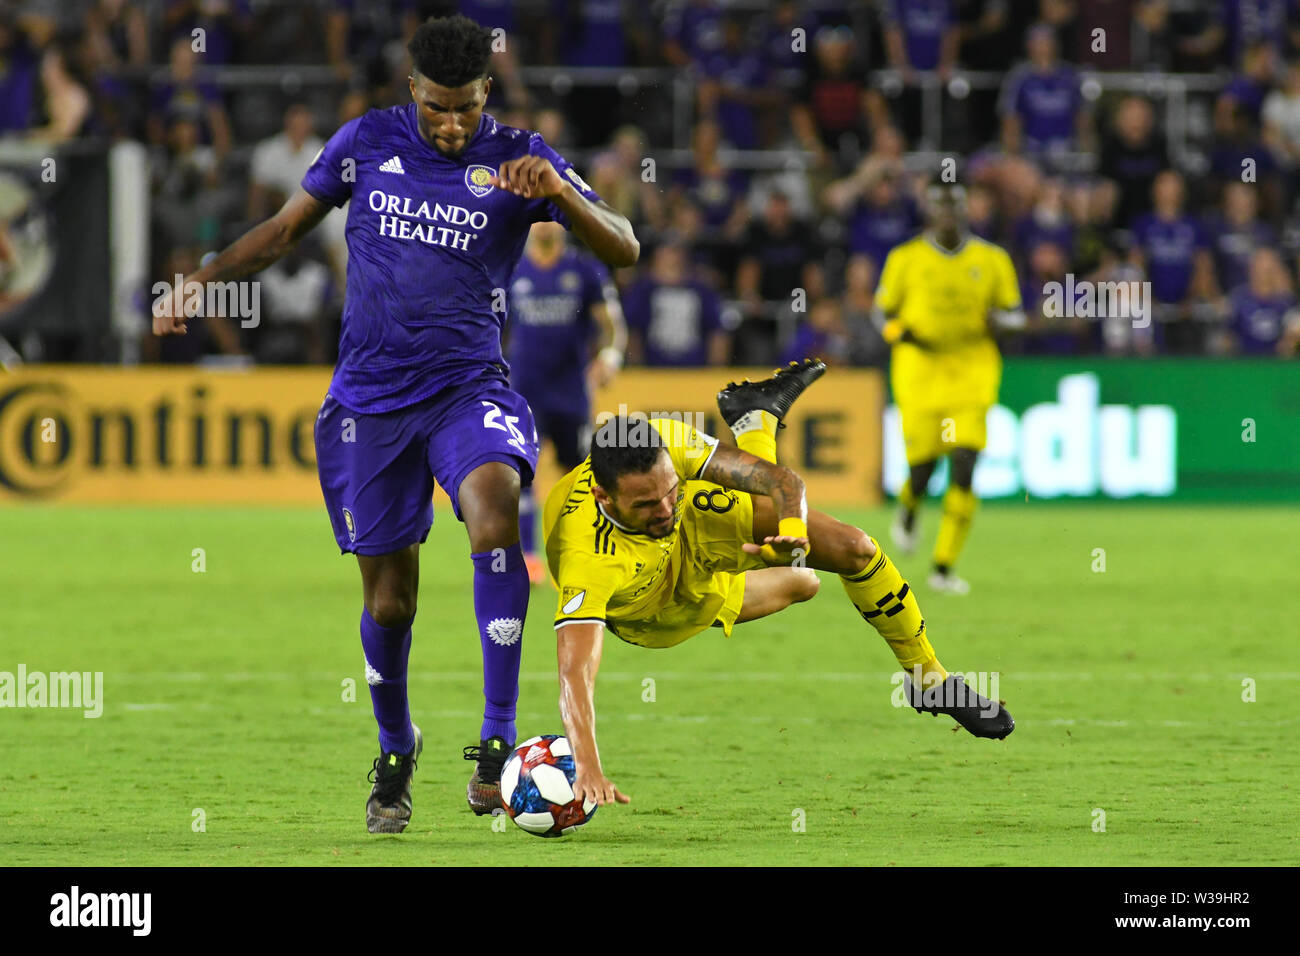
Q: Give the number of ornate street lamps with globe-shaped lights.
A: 0